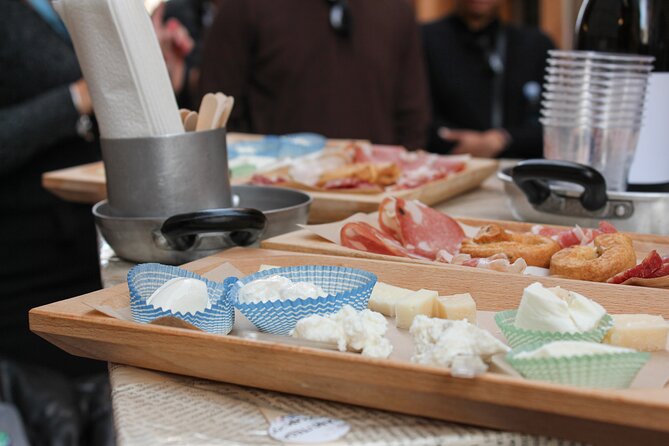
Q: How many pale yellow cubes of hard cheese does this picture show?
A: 4